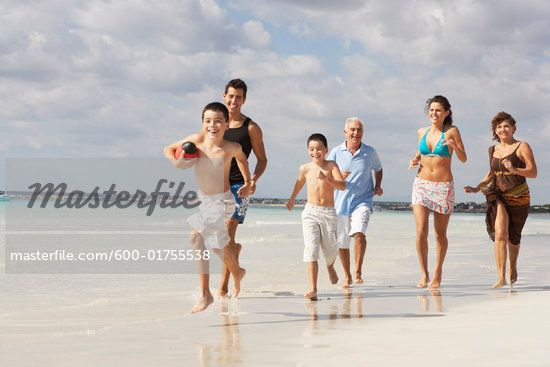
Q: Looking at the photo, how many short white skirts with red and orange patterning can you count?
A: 1